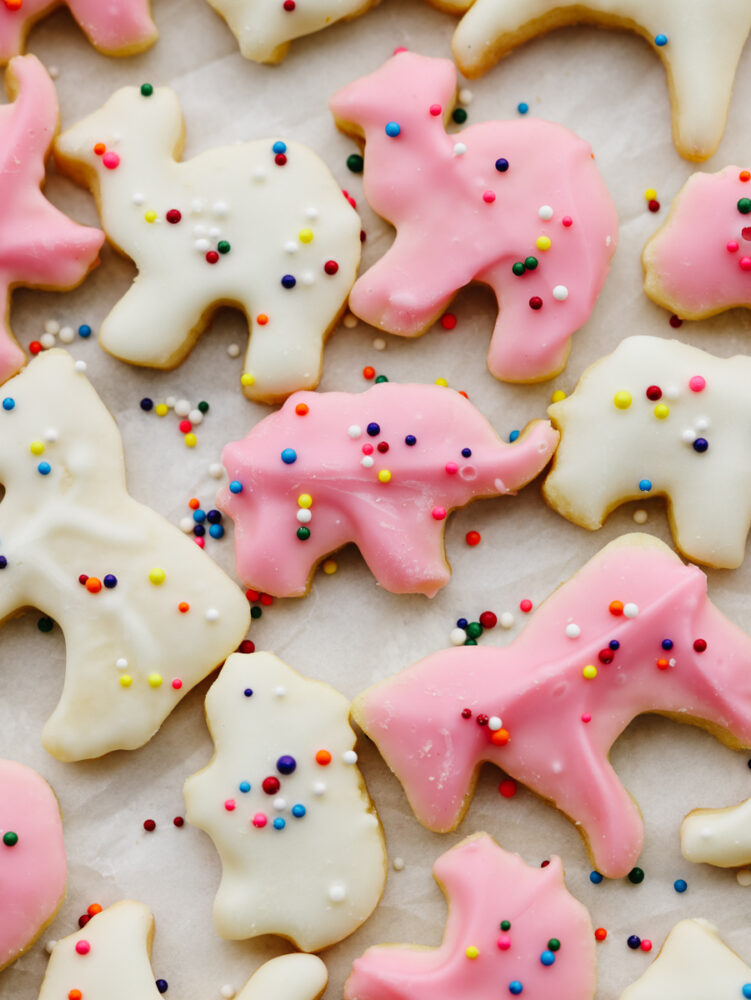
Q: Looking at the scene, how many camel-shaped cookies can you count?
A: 2